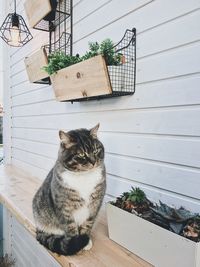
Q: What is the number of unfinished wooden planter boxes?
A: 3